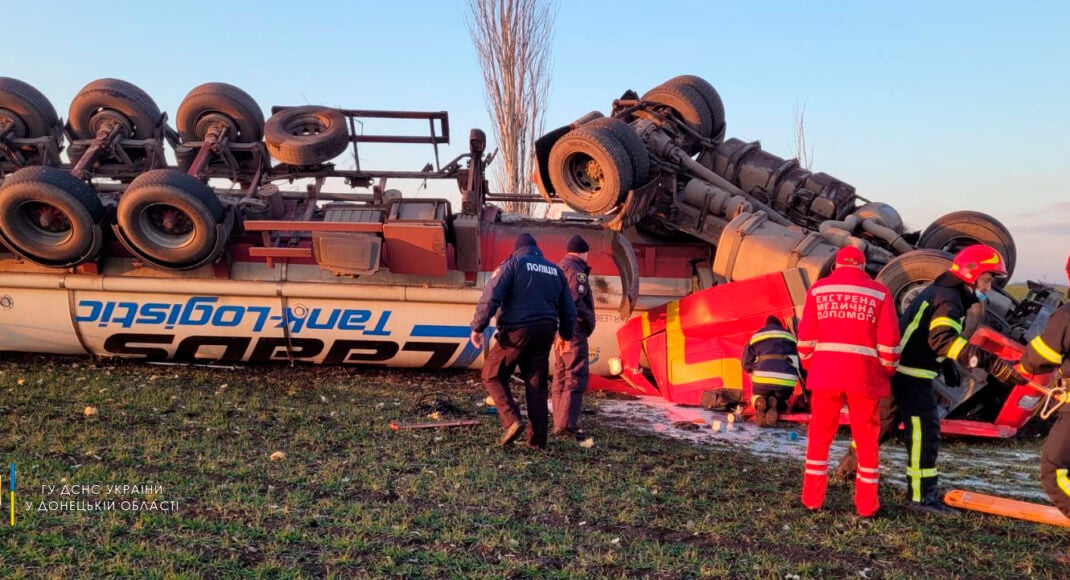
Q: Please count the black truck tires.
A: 12